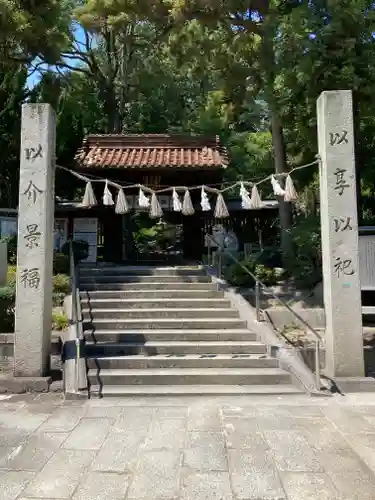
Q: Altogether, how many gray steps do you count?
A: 12